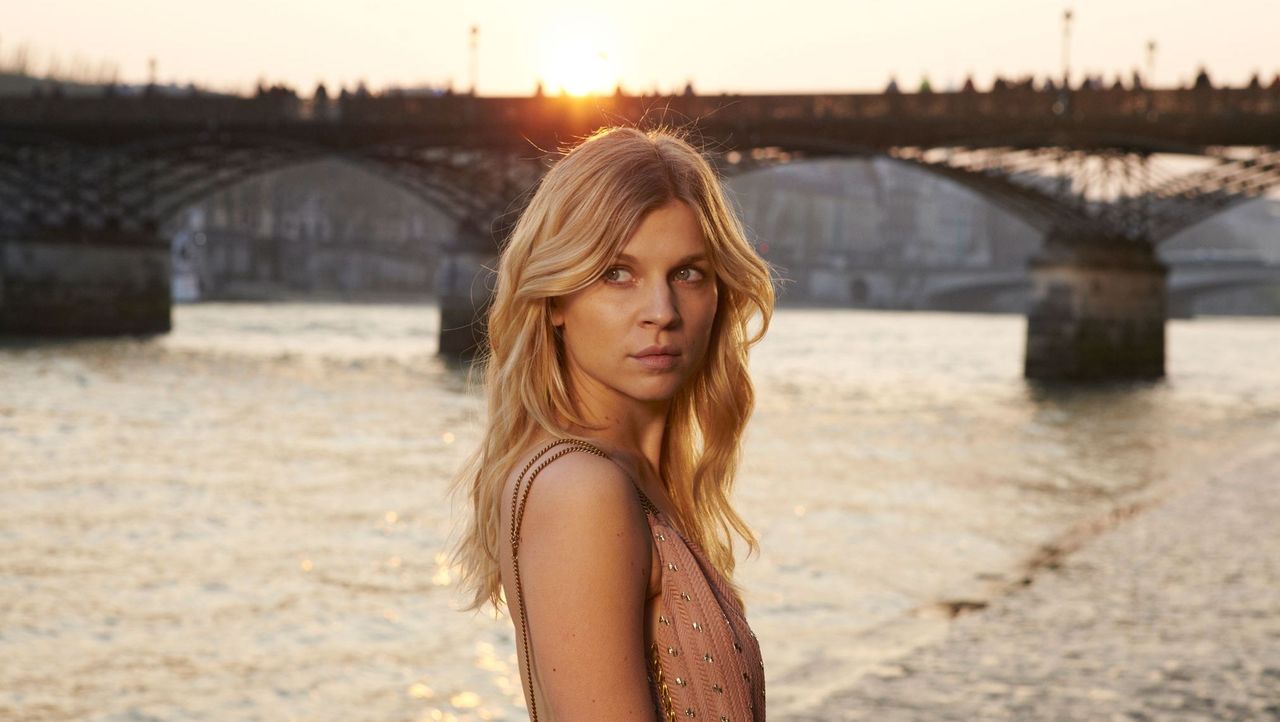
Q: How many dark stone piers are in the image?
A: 3